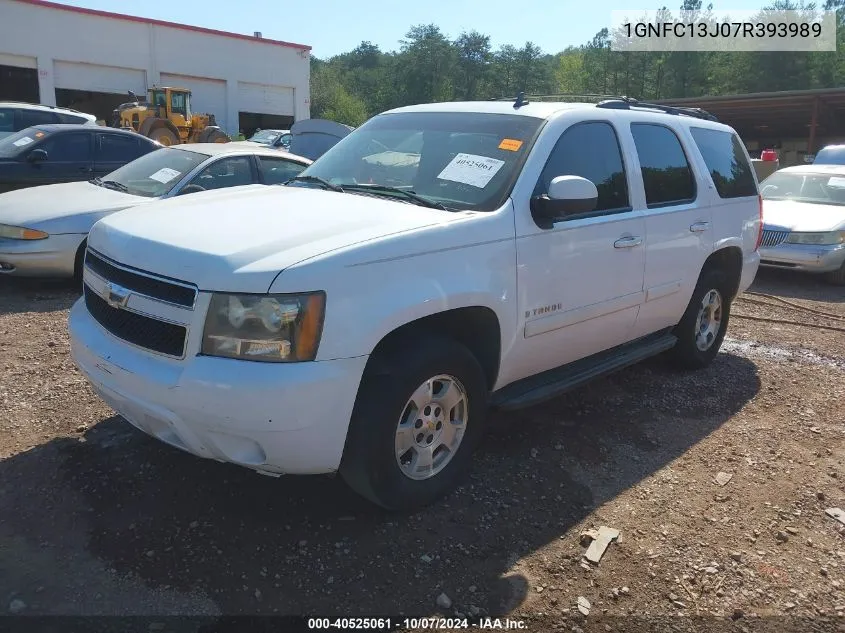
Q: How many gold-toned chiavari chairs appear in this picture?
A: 0